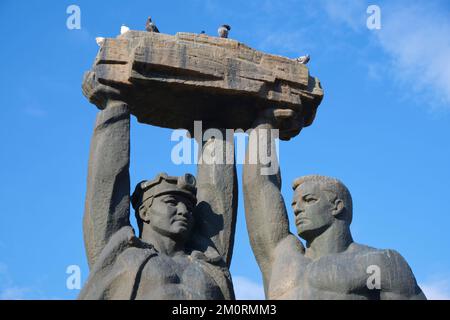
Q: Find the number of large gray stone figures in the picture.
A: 2